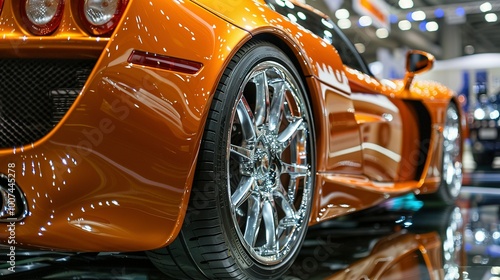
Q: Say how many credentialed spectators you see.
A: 0